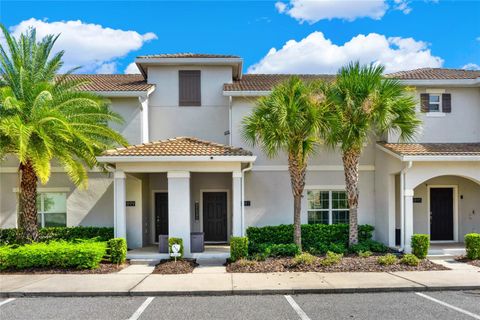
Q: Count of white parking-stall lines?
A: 4